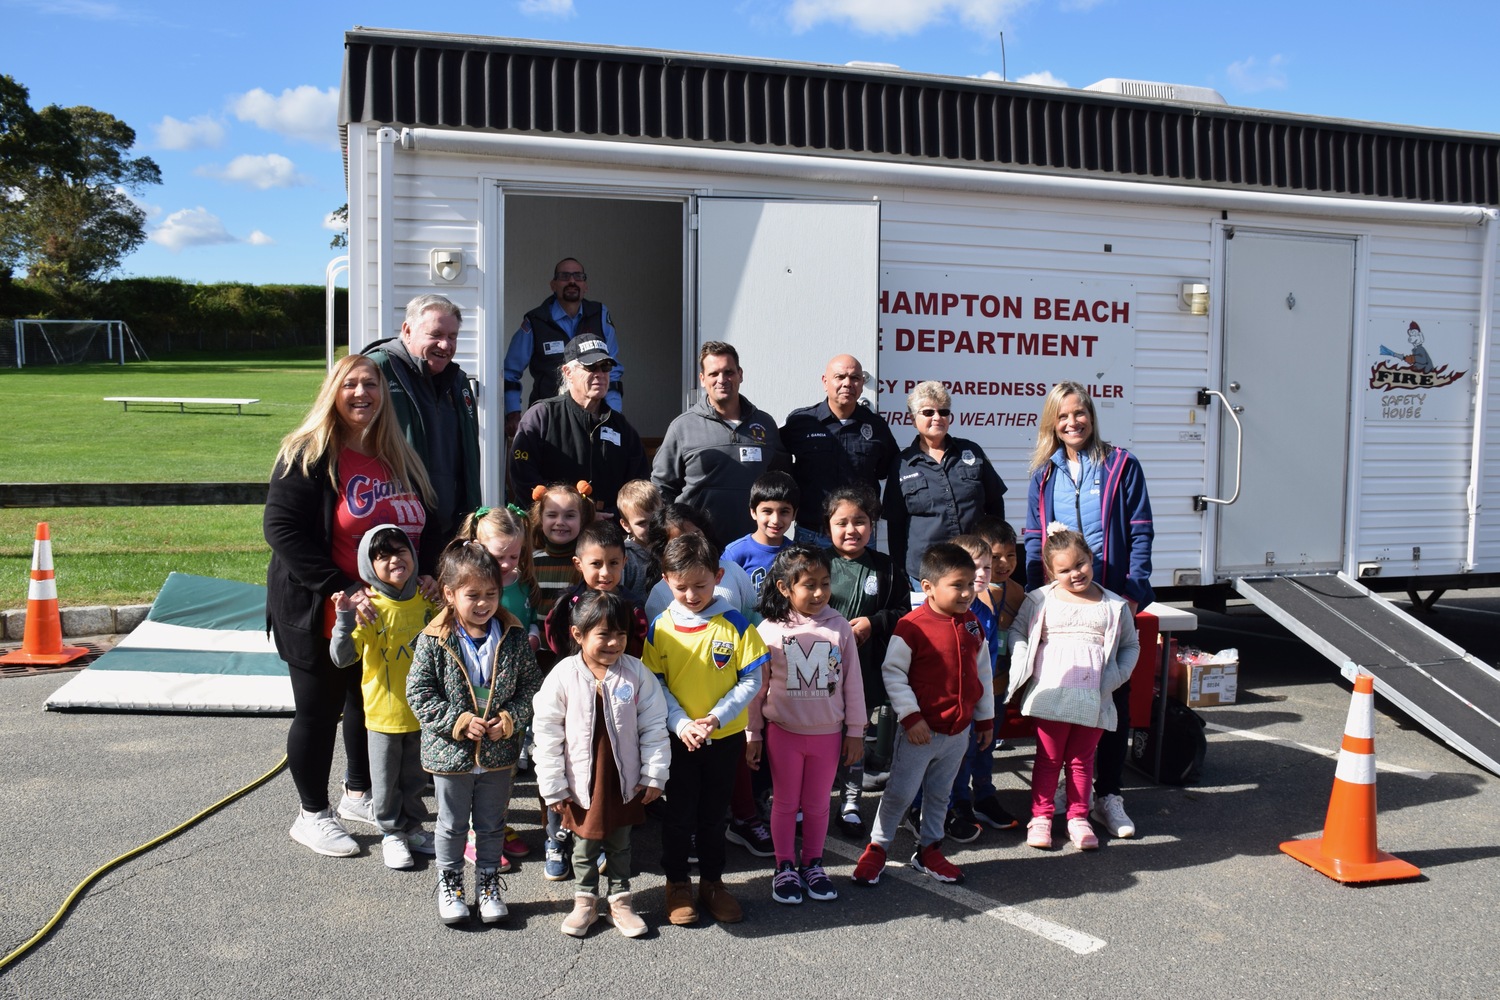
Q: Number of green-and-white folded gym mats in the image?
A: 1